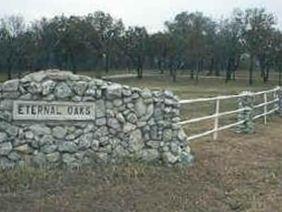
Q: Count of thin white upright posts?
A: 2